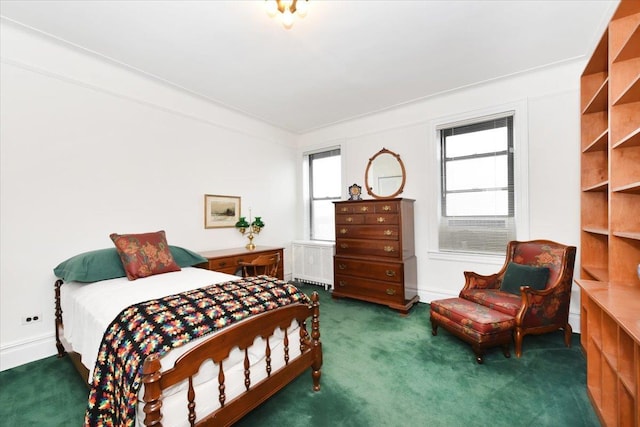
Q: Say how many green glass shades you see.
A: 2